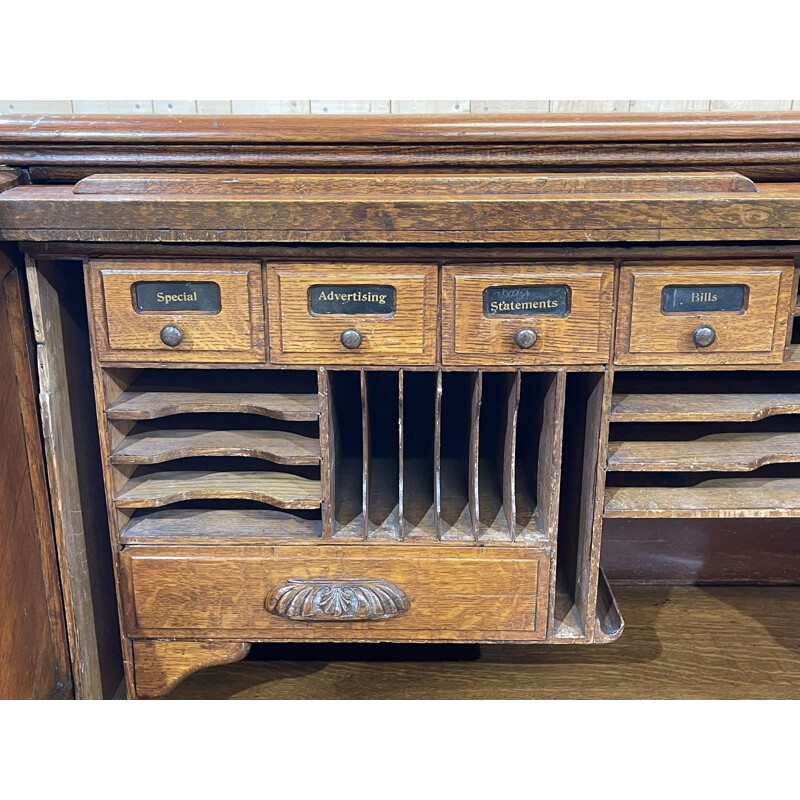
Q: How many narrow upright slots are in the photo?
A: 7